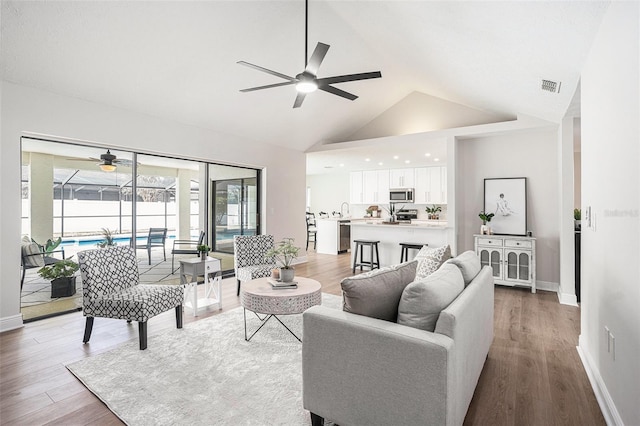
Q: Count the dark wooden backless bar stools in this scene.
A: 2